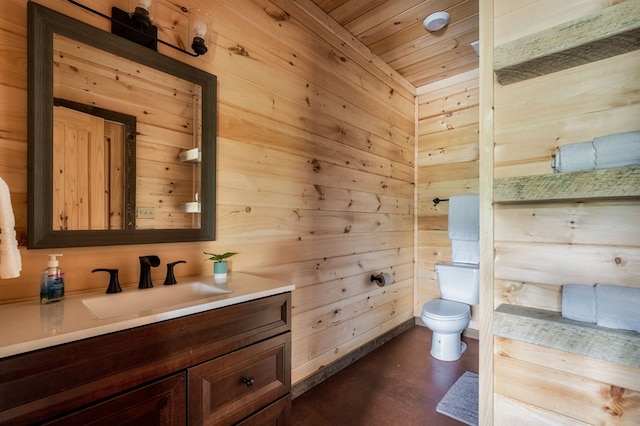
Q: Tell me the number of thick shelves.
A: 3